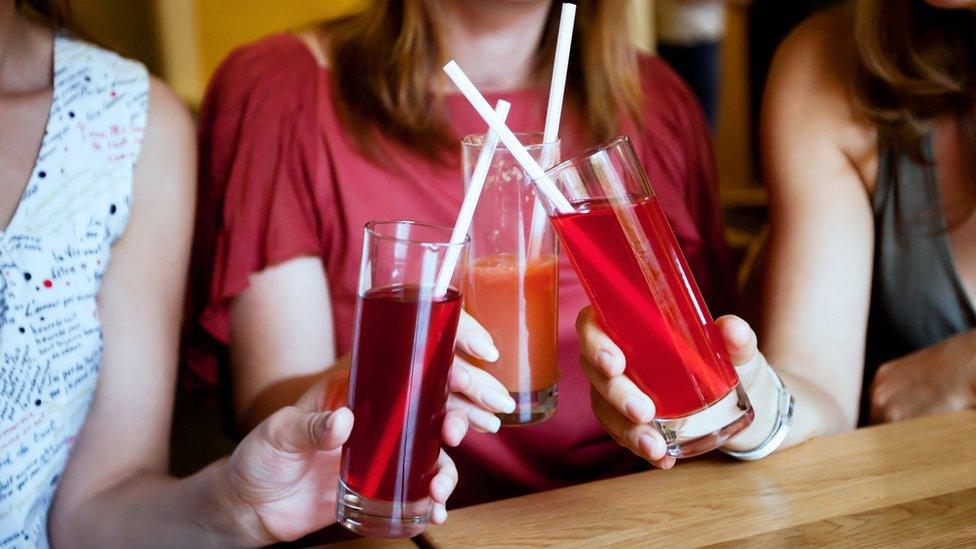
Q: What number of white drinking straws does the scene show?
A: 3